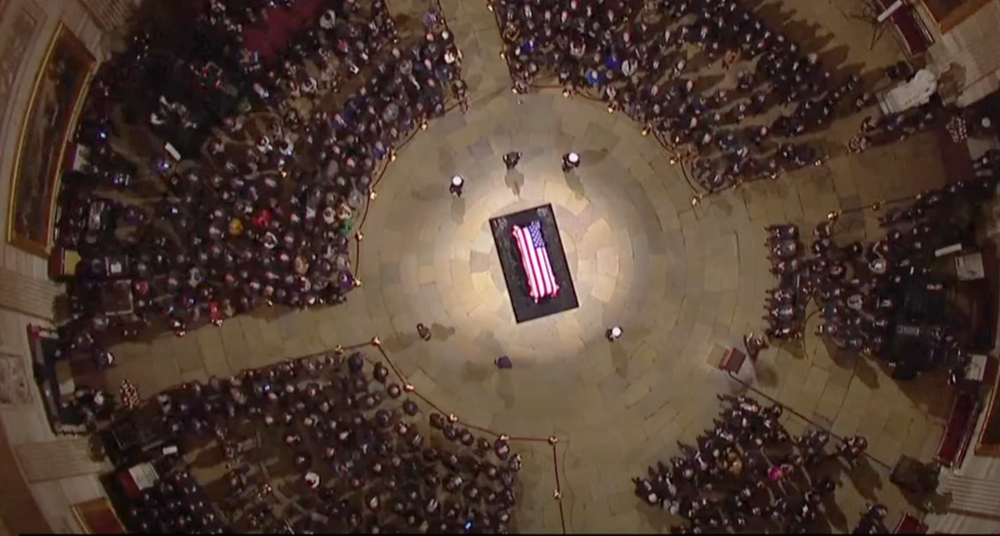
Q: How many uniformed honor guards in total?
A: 6